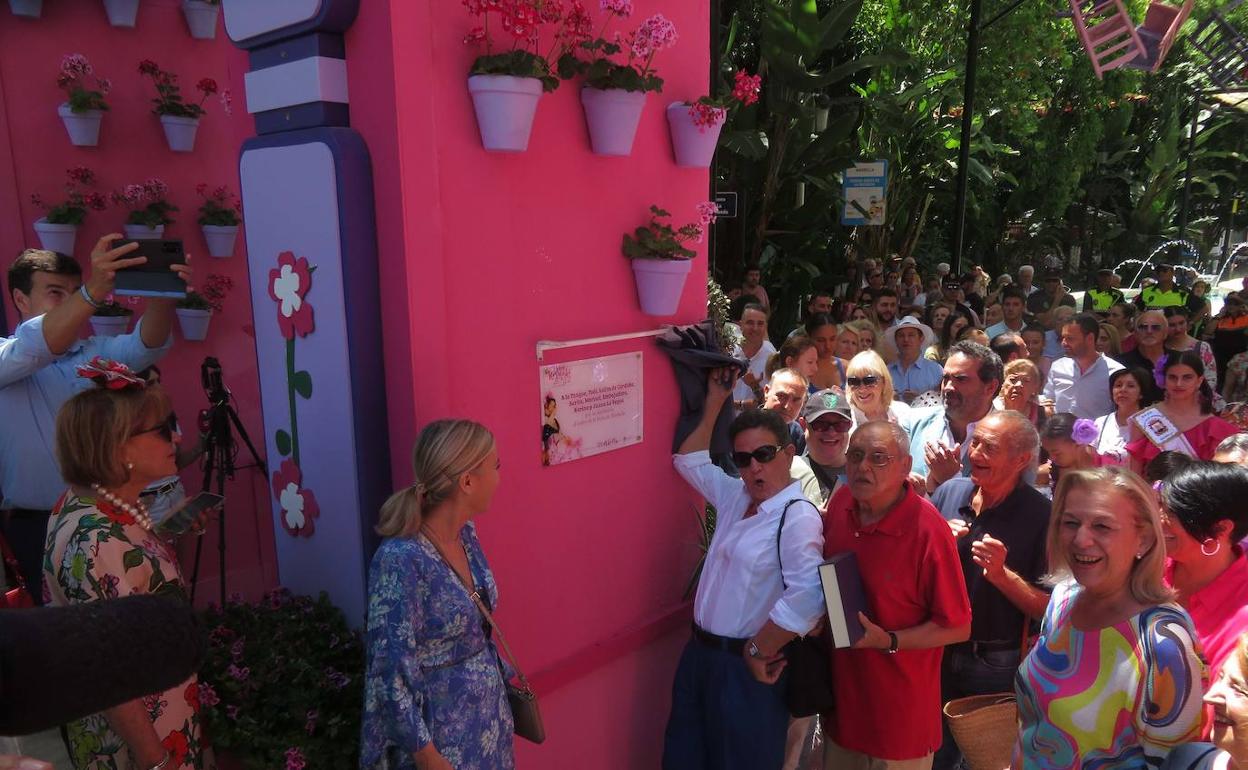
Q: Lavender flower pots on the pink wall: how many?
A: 14